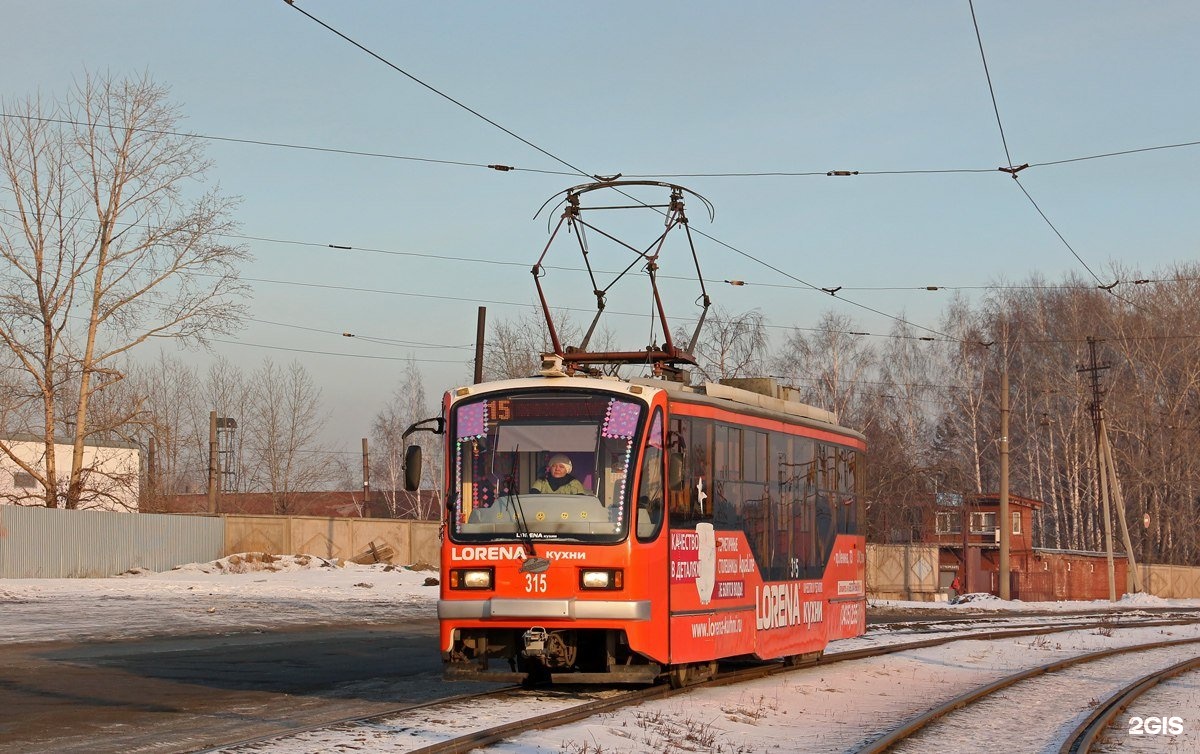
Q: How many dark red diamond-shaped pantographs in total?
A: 1